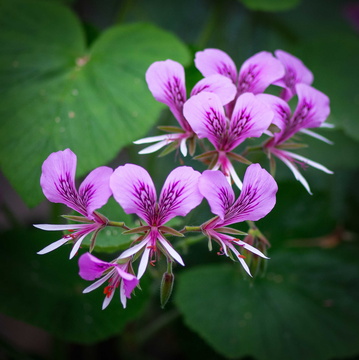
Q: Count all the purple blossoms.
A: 9